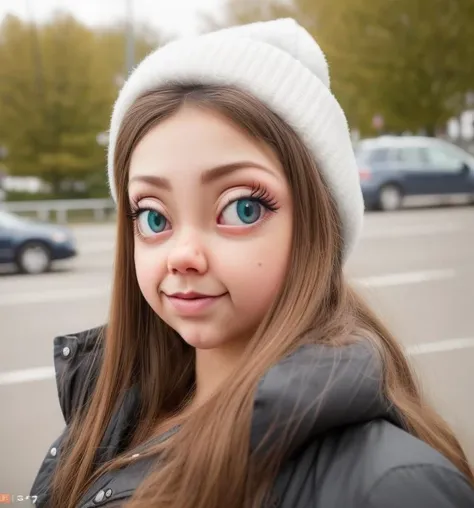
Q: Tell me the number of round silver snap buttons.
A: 4